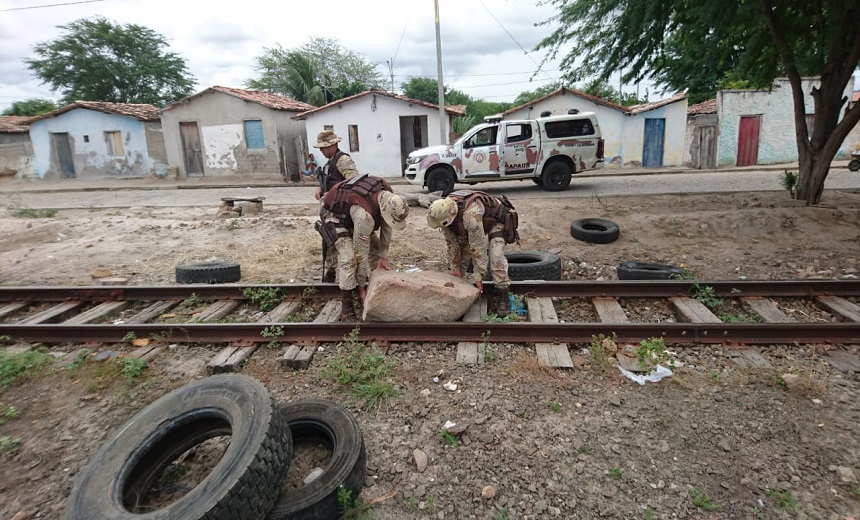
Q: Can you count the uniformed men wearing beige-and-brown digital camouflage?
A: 3